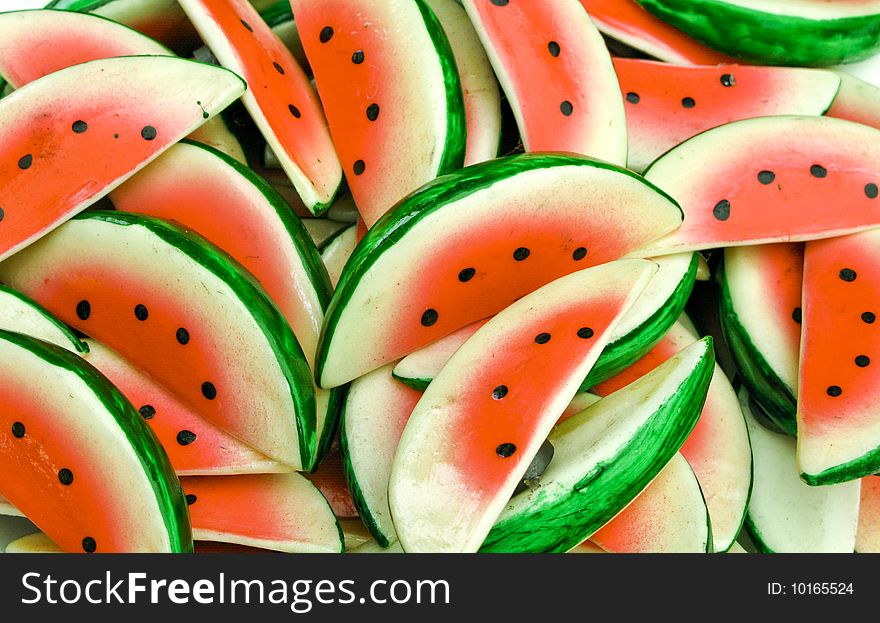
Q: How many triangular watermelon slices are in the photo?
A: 0